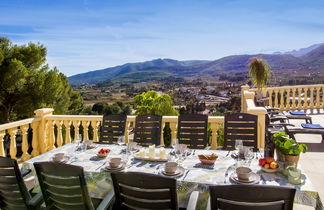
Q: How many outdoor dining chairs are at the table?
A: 8